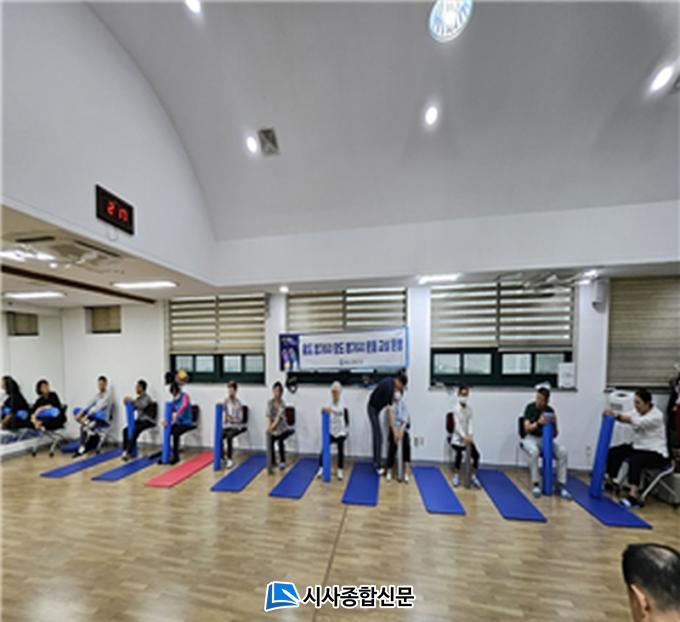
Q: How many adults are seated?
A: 11